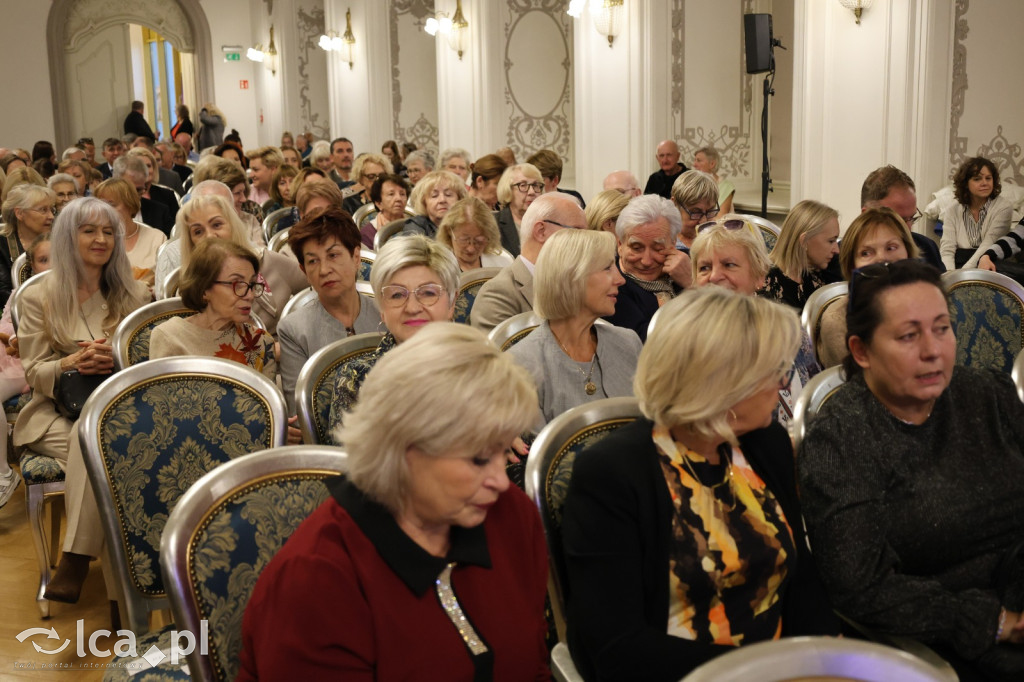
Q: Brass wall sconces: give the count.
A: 5